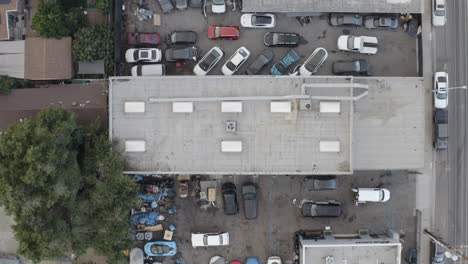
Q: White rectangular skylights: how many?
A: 8